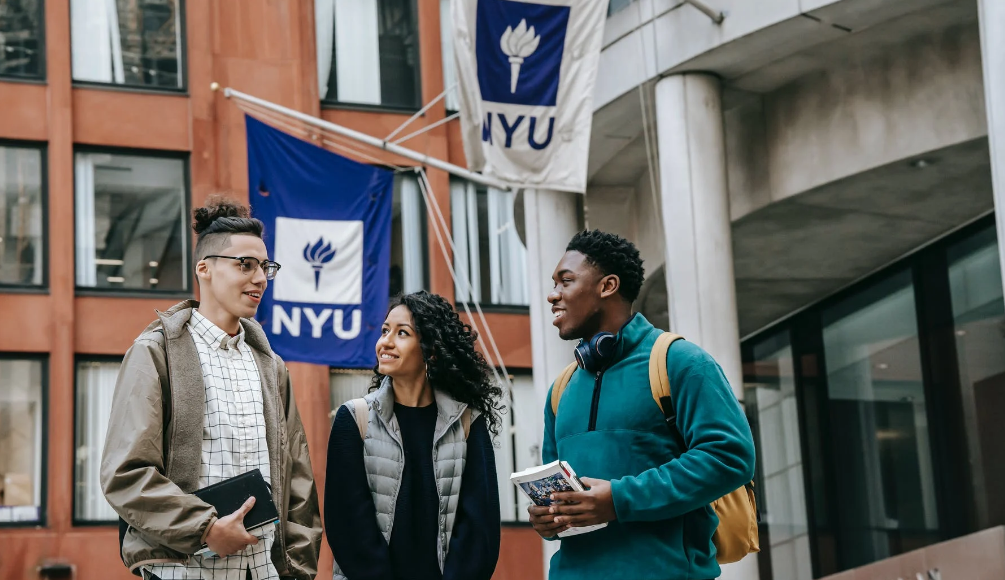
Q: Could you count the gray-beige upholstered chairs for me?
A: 0